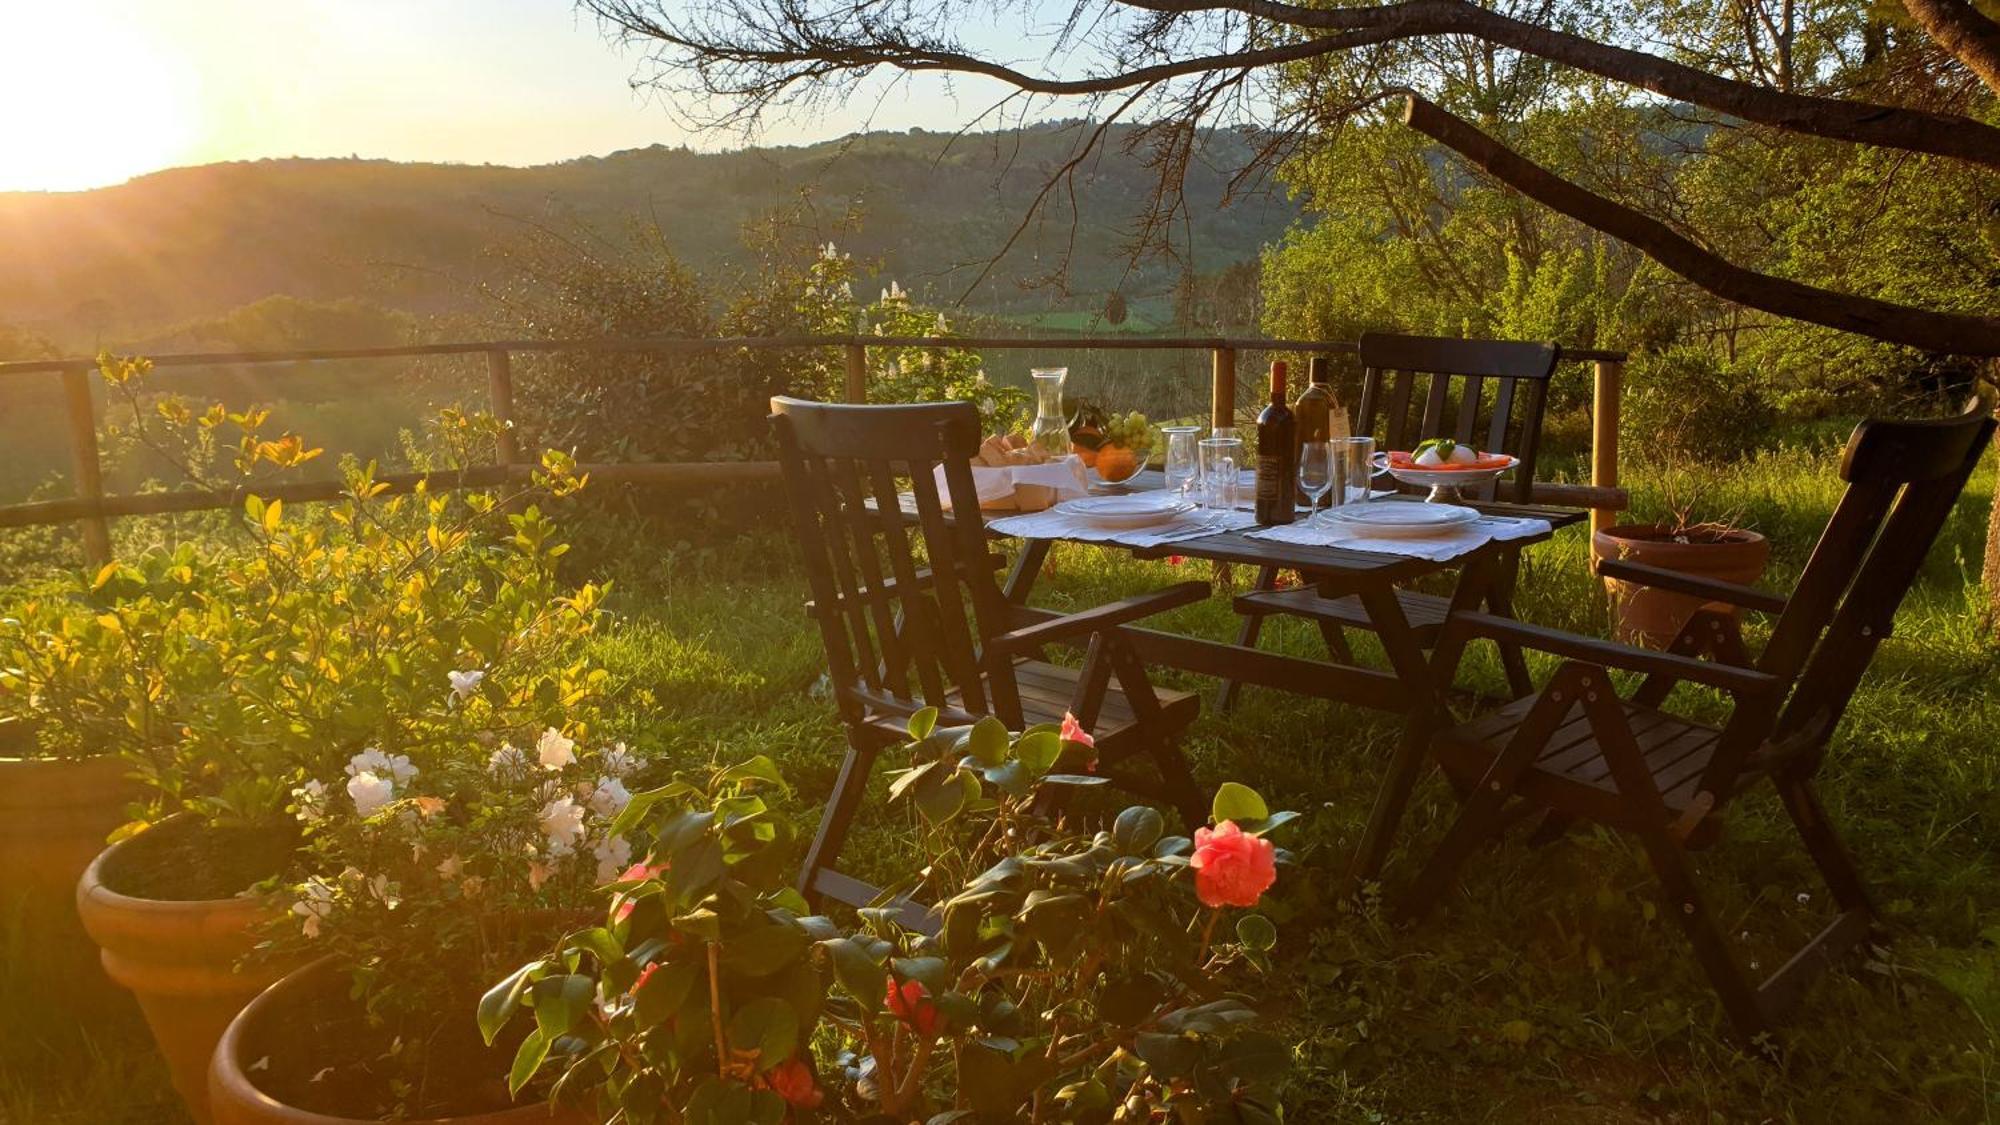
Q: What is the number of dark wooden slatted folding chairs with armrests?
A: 3